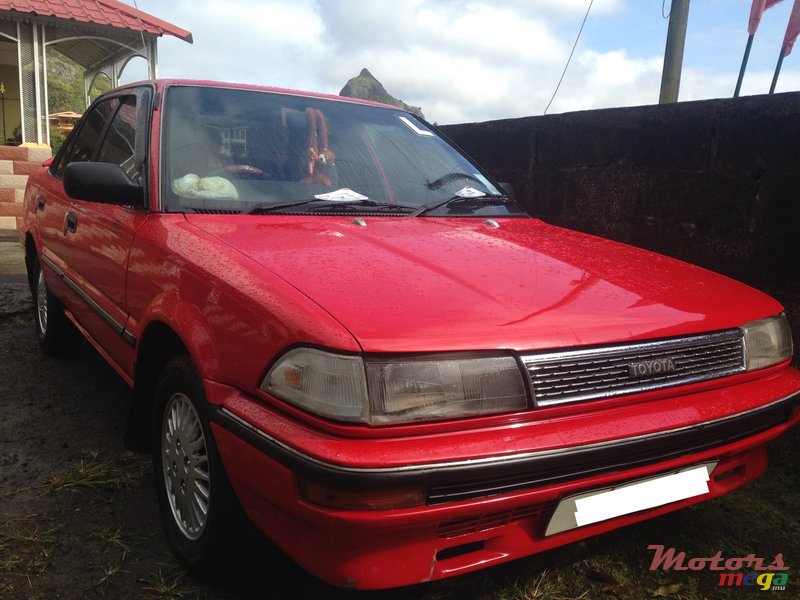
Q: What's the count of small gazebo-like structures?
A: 1